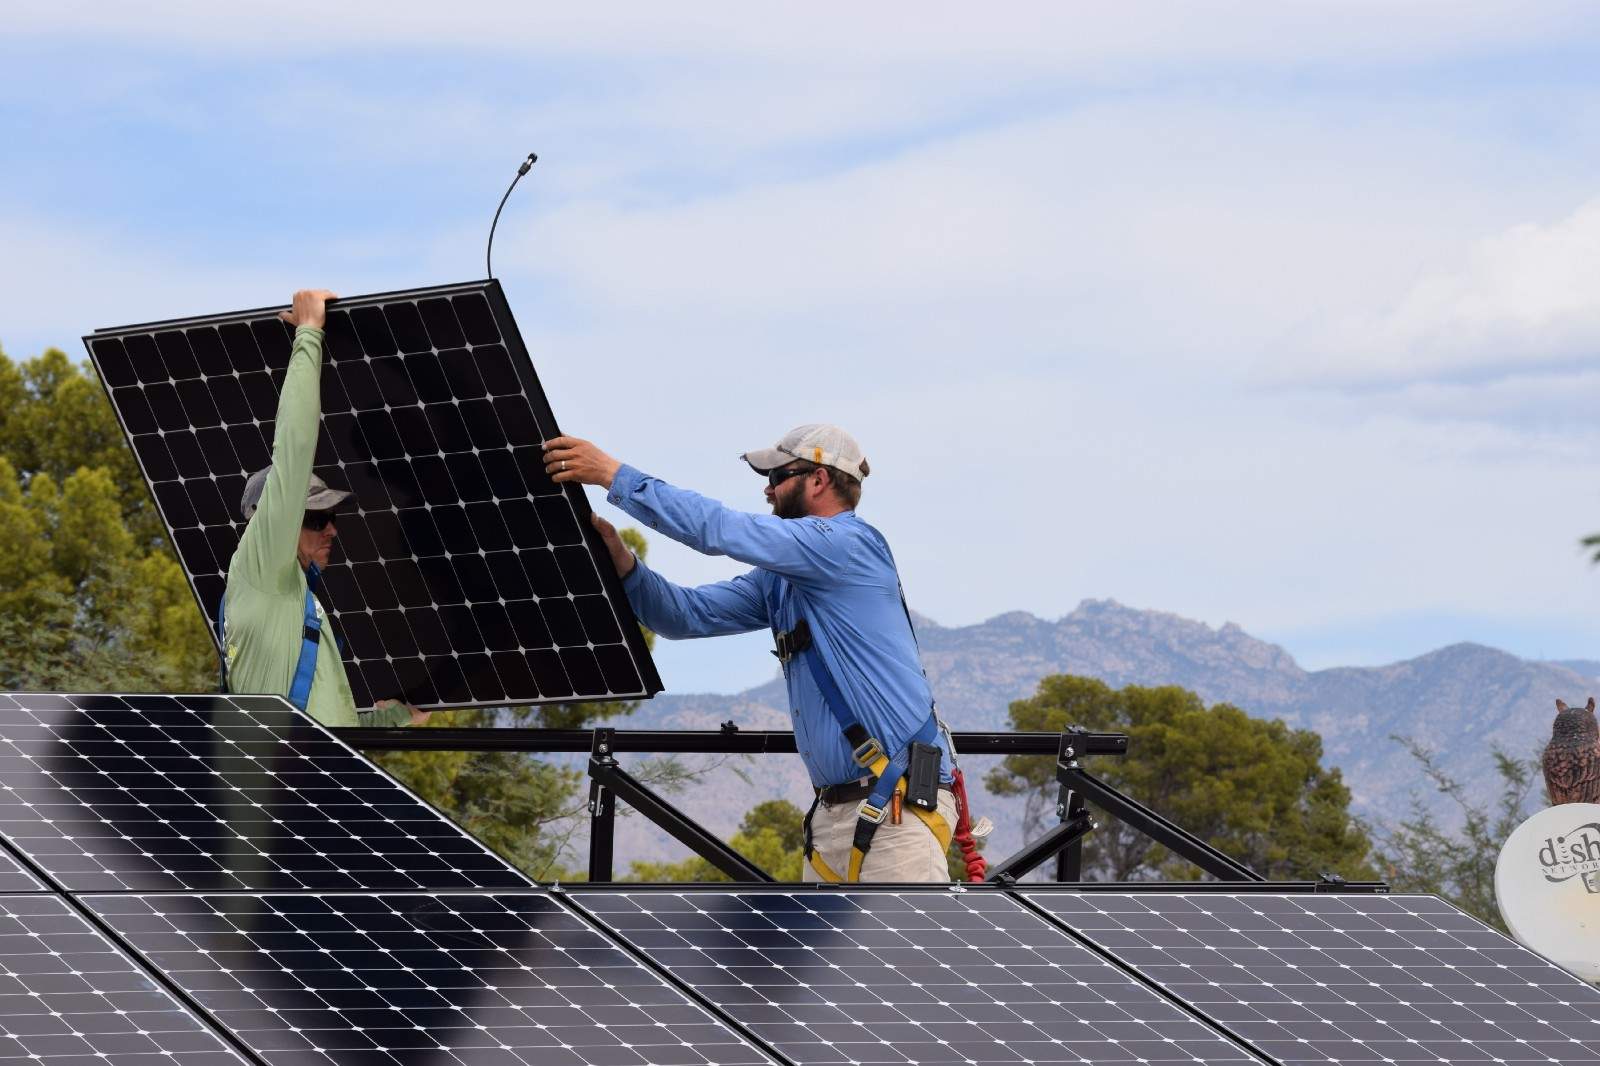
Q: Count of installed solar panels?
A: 6